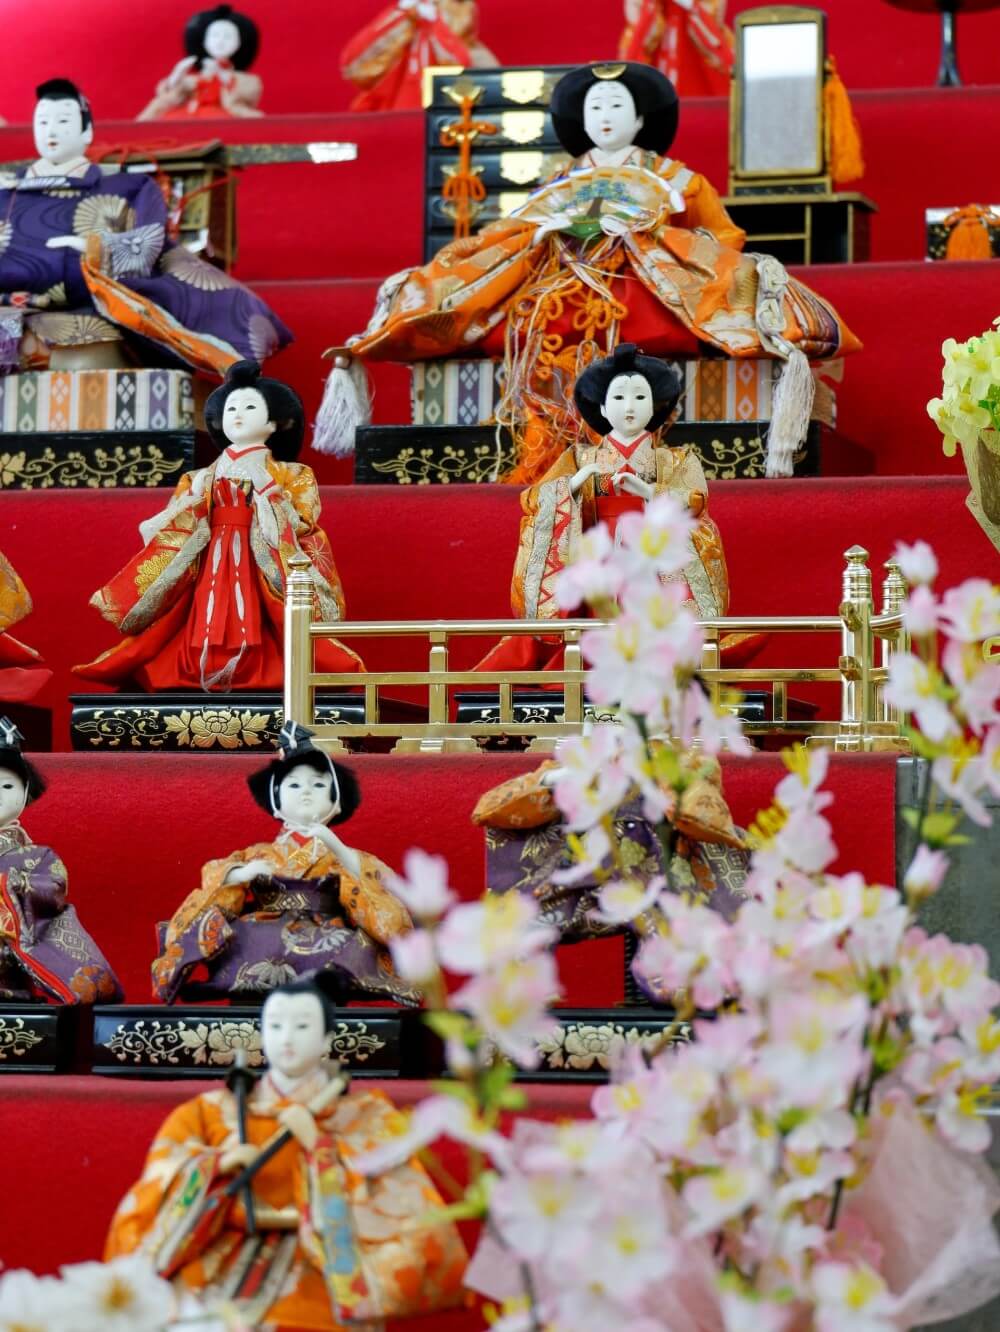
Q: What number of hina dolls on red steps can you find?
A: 12